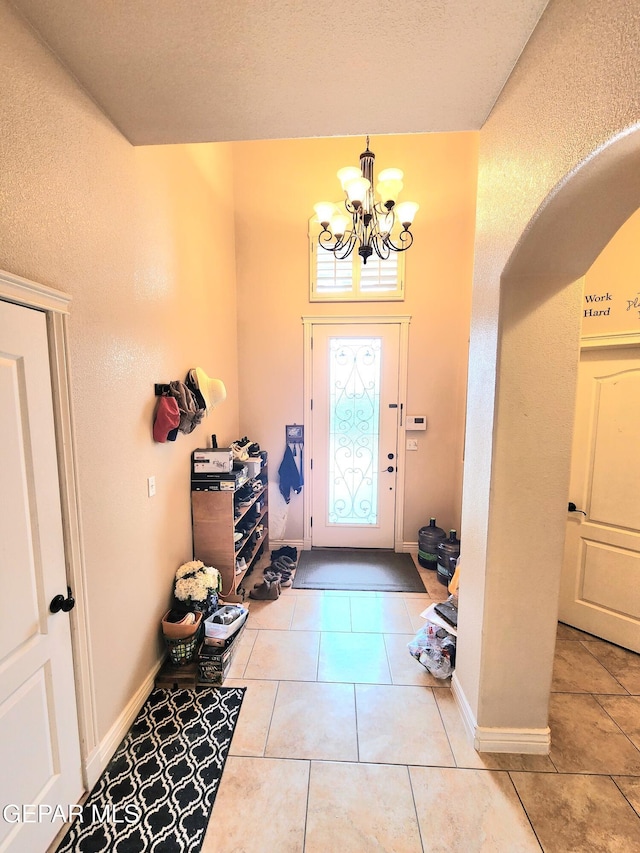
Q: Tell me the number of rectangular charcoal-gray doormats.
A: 1